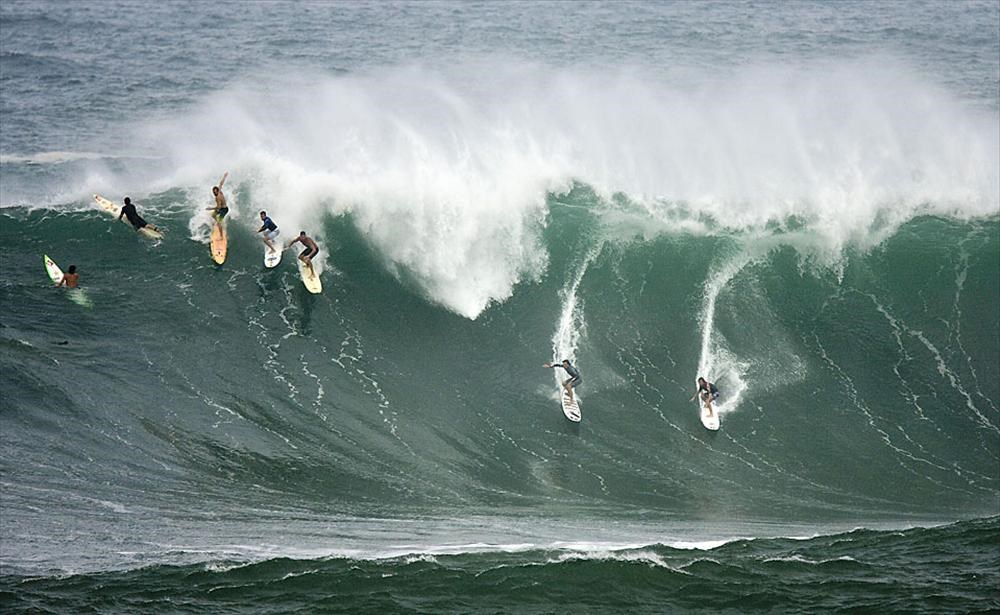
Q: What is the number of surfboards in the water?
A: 7